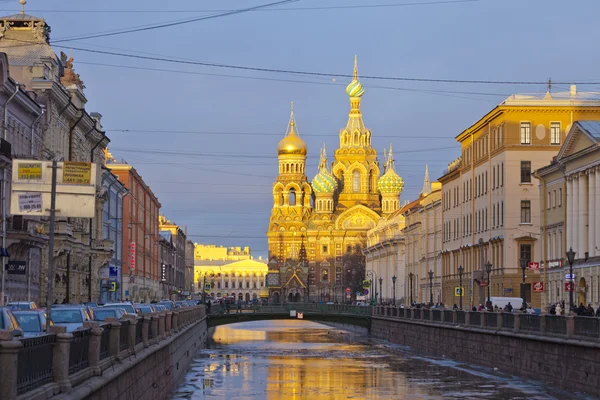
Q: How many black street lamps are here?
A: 8